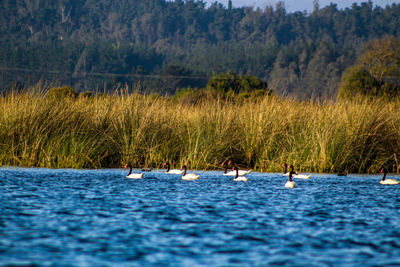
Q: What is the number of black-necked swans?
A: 10